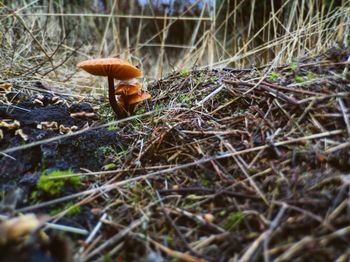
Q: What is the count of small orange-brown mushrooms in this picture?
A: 3